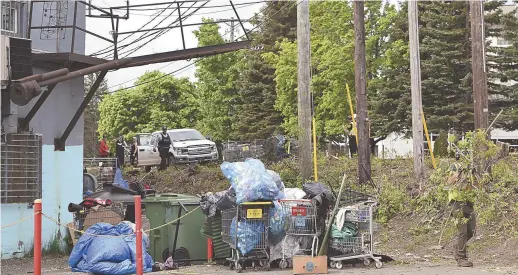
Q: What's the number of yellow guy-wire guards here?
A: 3